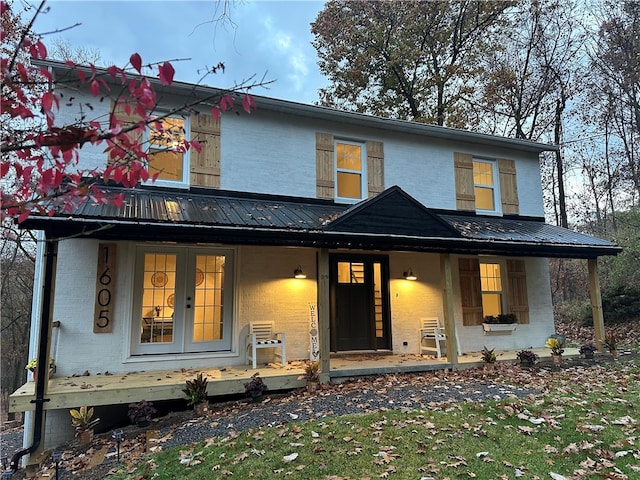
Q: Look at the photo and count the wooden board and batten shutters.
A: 8